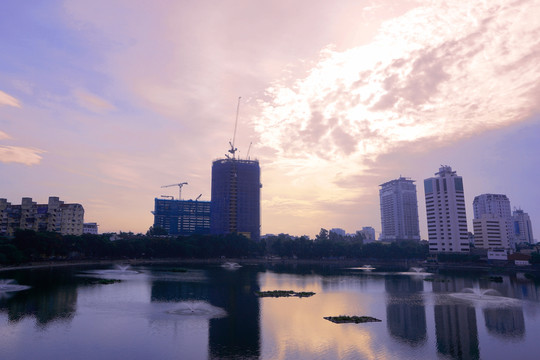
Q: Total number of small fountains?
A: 7